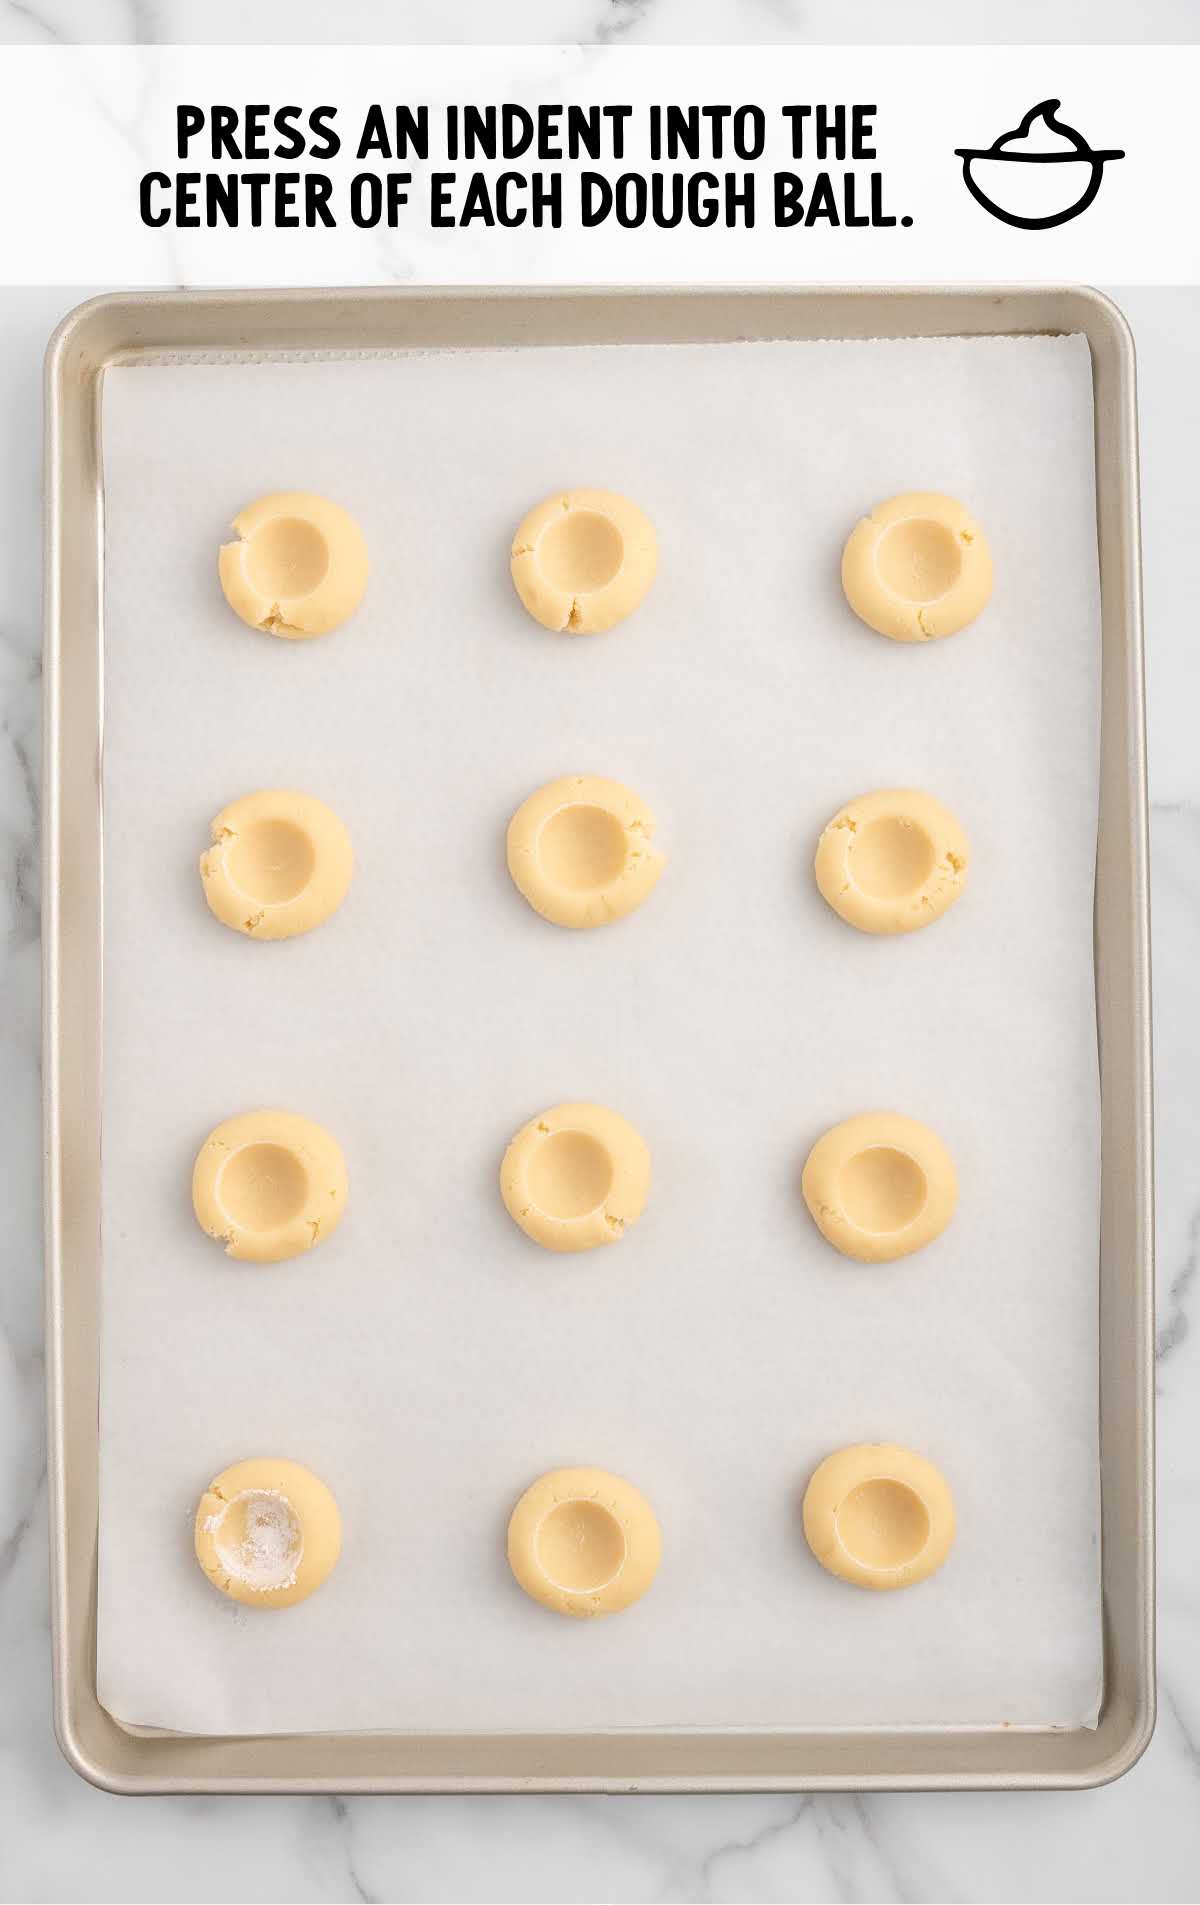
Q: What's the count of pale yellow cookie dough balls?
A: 12